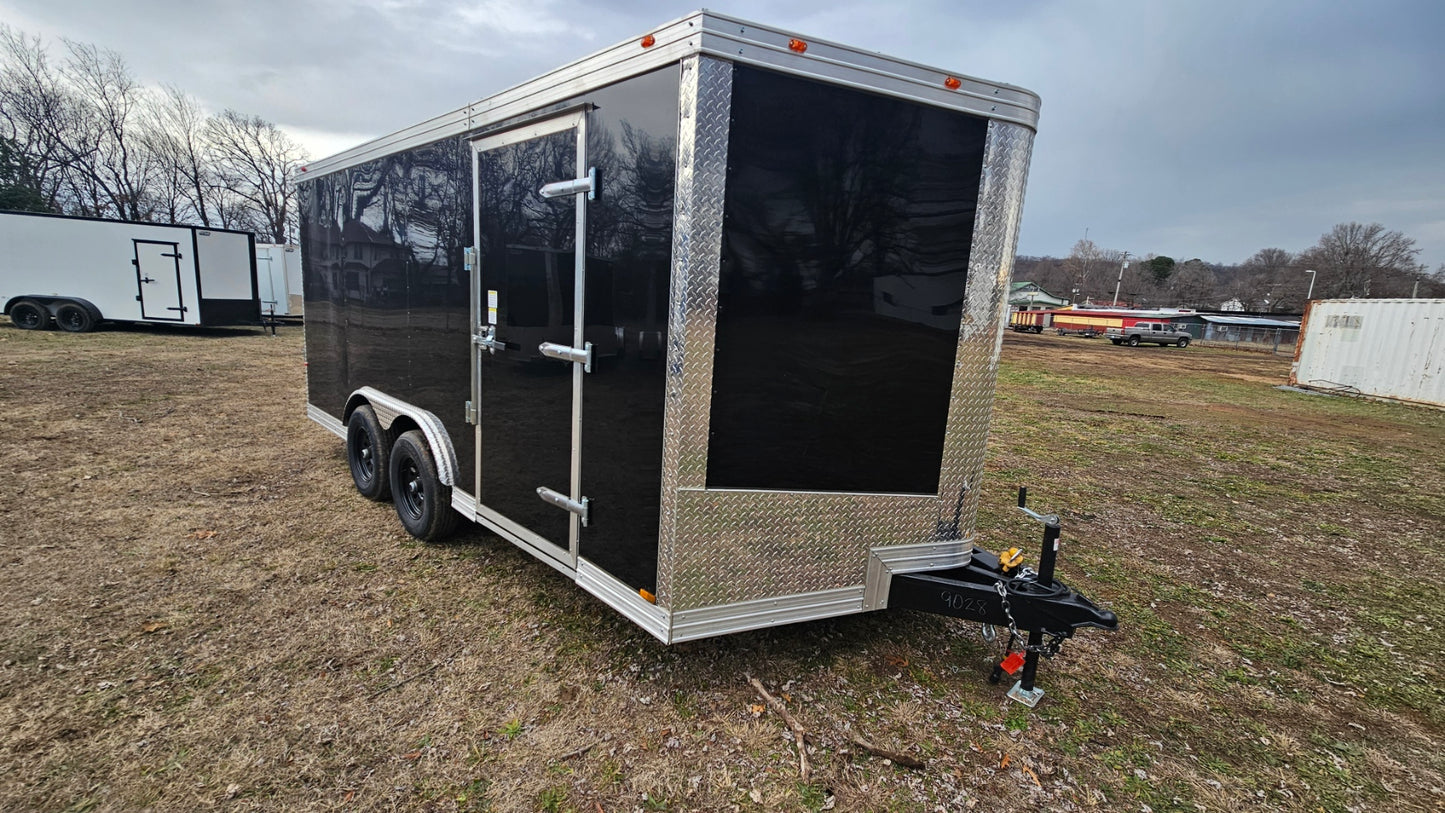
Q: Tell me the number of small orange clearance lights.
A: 4